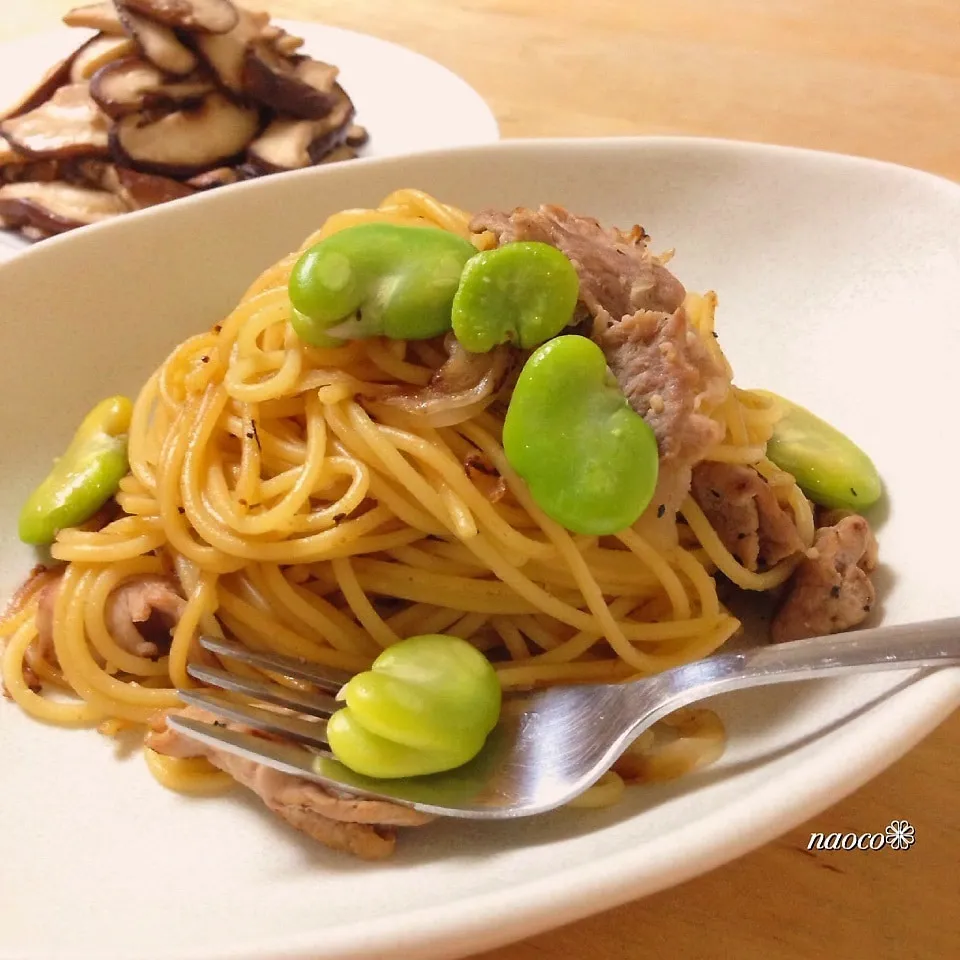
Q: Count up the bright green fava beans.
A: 6